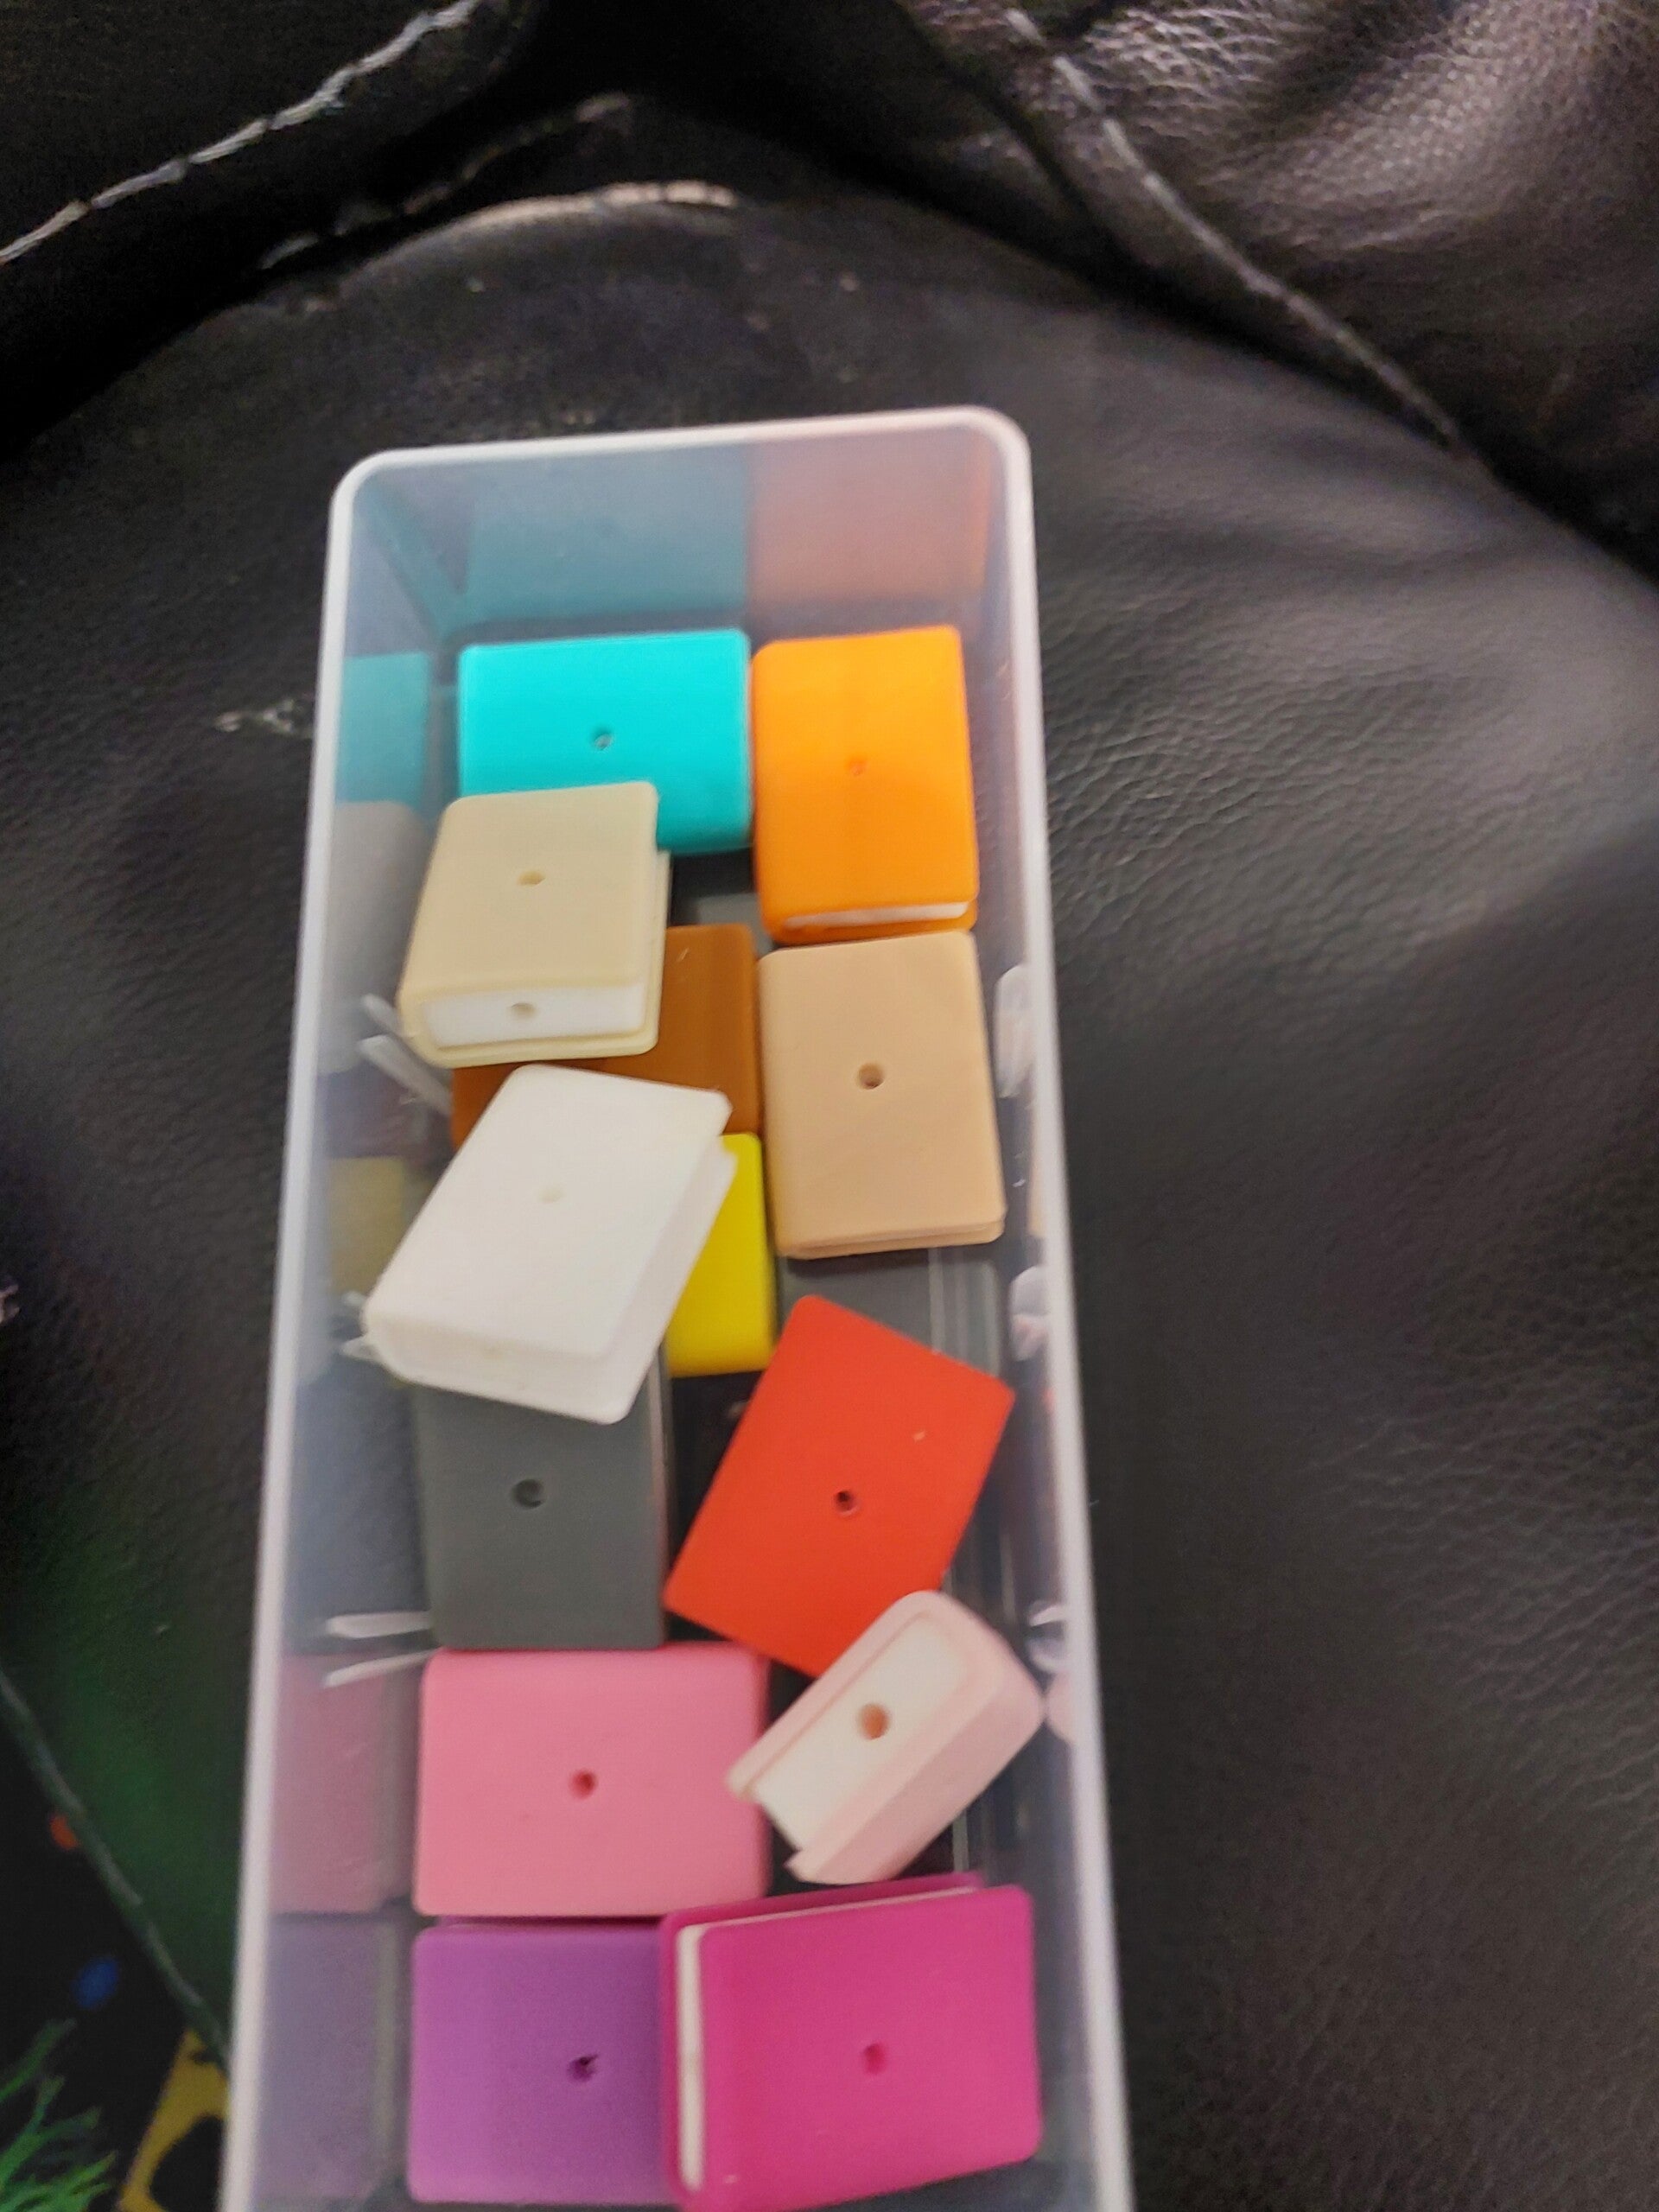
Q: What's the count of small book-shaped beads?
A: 13